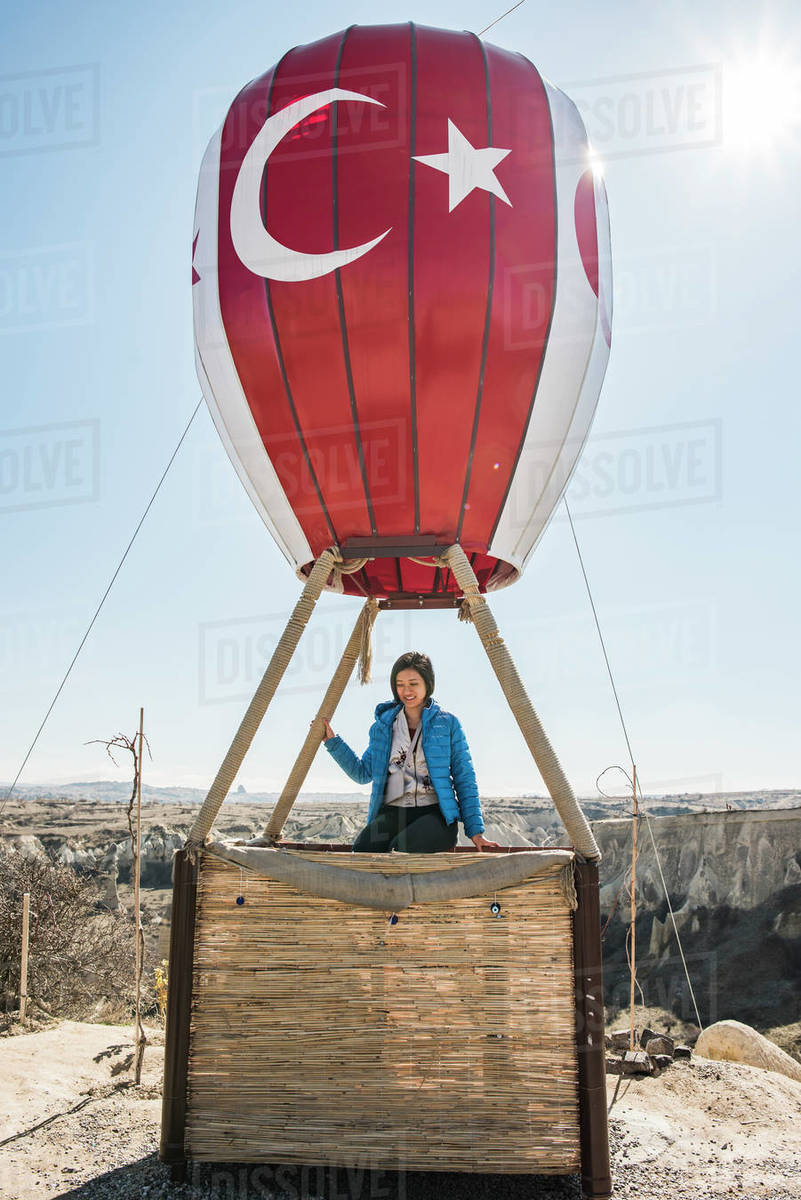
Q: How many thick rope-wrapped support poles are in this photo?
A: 3